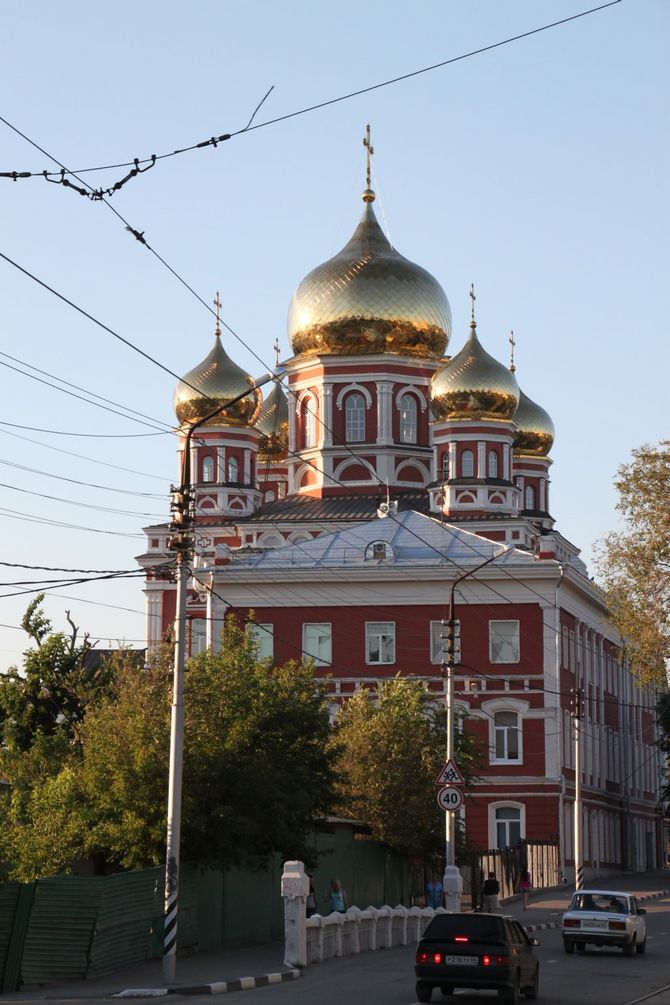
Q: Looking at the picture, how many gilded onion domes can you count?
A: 5